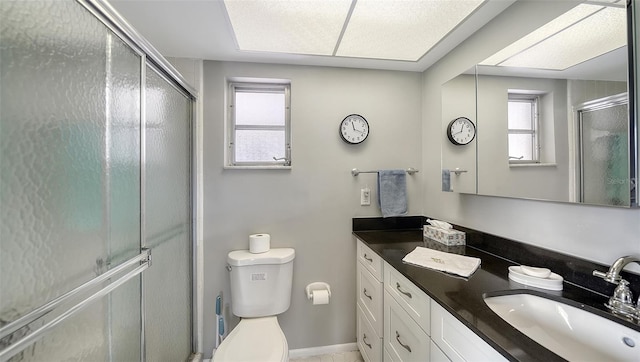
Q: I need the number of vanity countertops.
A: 1